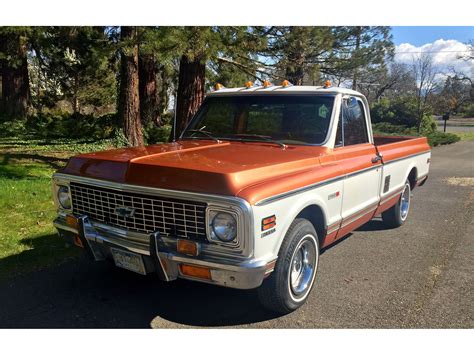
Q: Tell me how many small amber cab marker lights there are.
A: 5